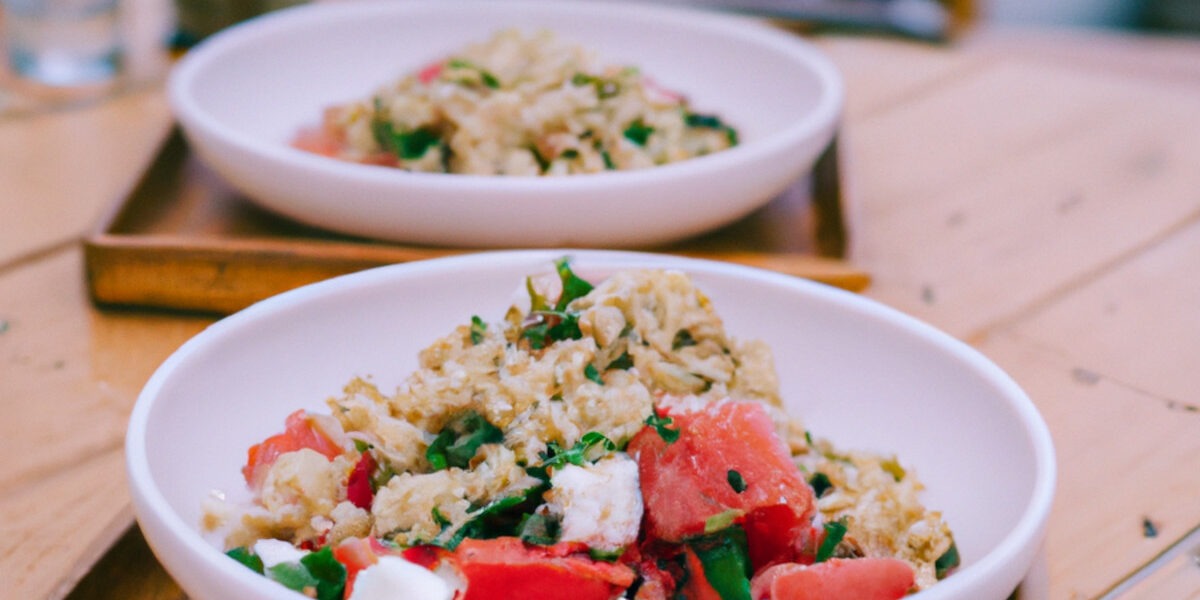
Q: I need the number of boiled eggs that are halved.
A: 0